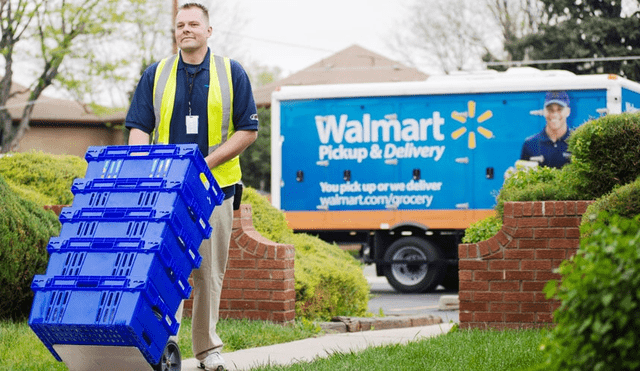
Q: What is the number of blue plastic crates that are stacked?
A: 5